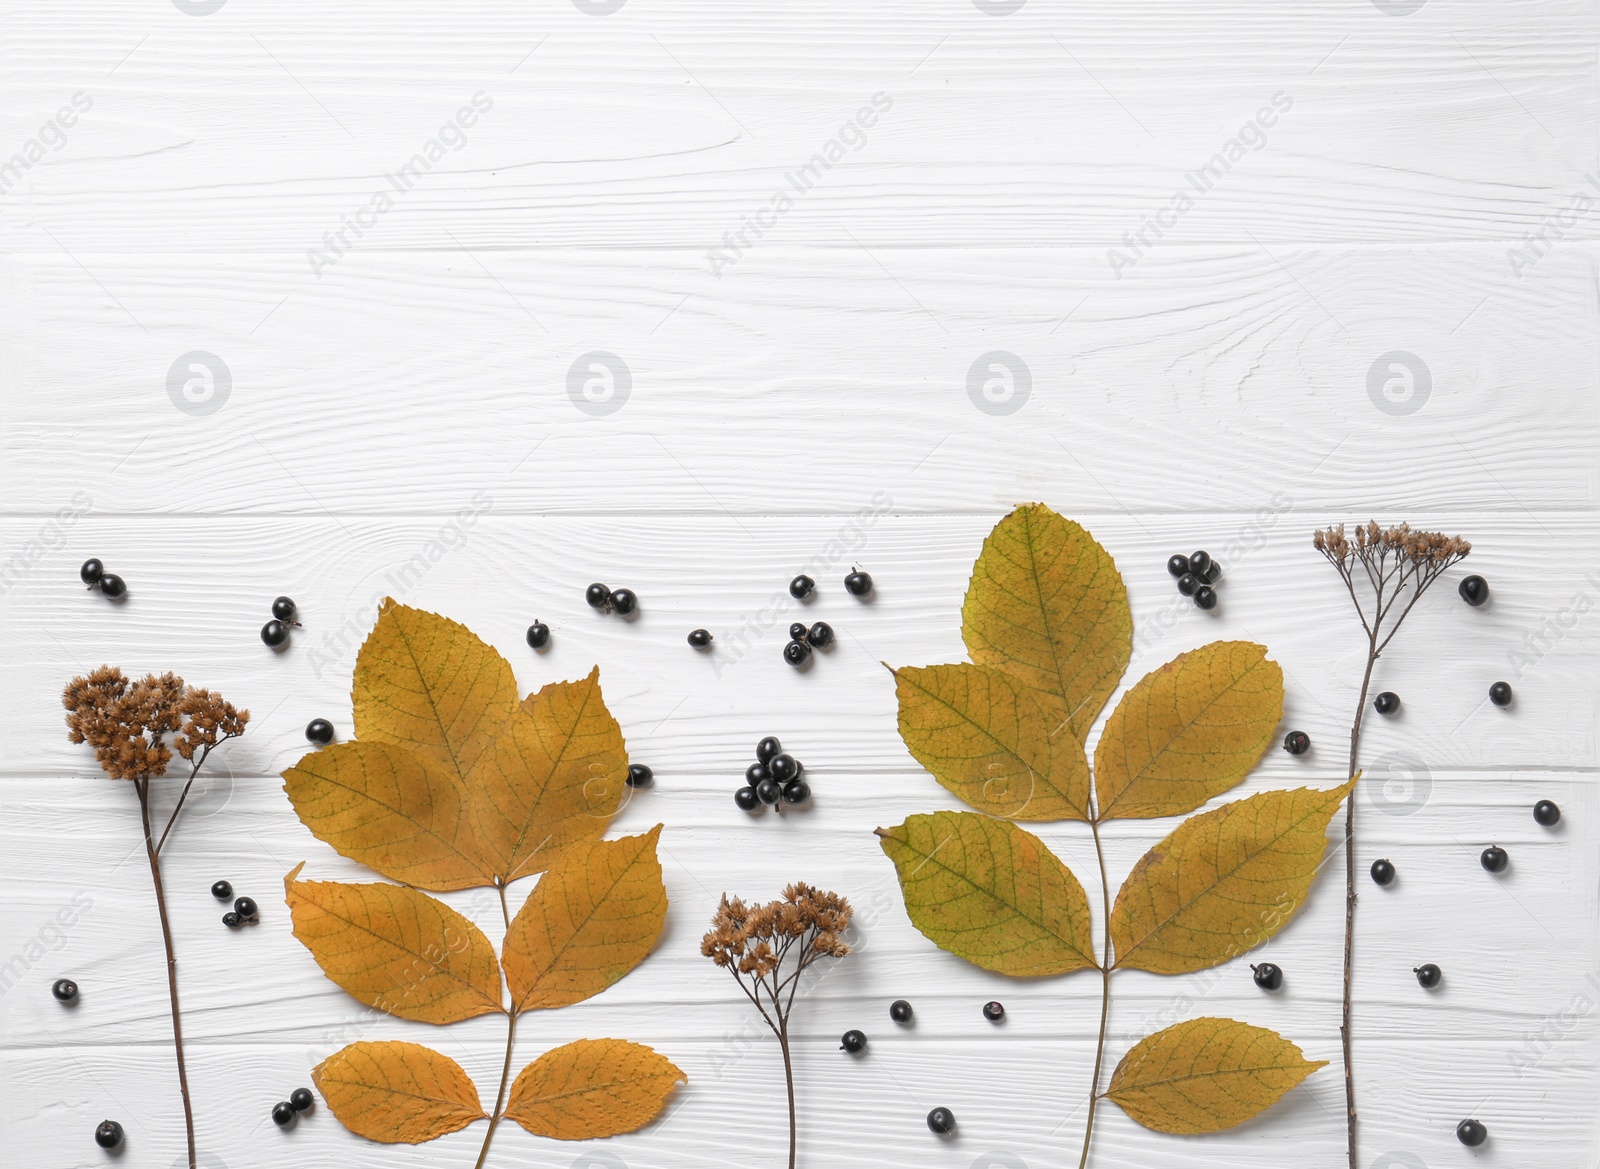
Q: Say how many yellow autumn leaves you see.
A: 13